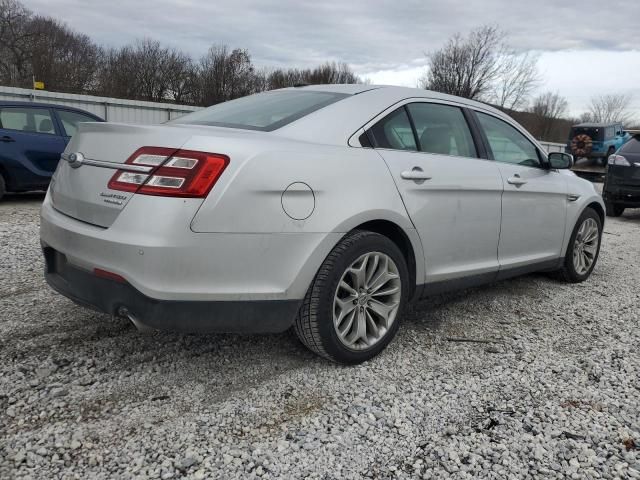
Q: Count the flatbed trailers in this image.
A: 1